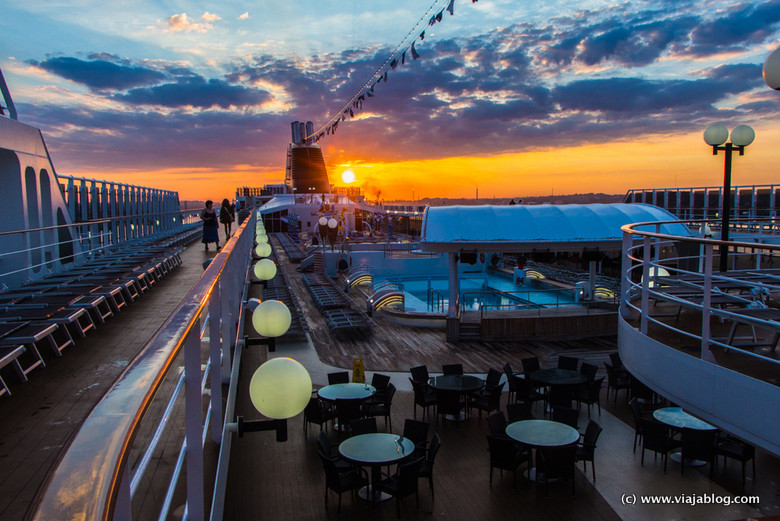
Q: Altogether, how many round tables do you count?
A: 6